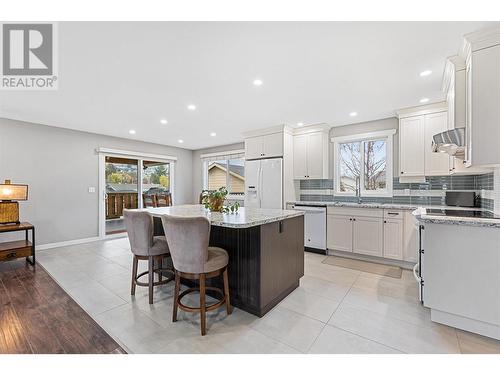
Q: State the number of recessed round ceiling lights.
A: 10